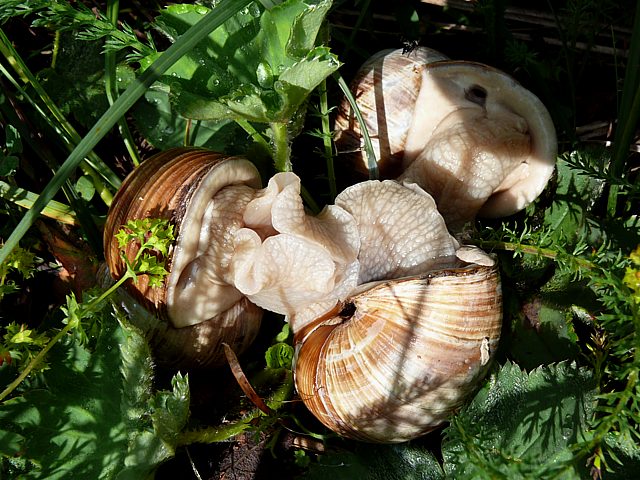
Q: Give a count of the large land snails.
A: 3